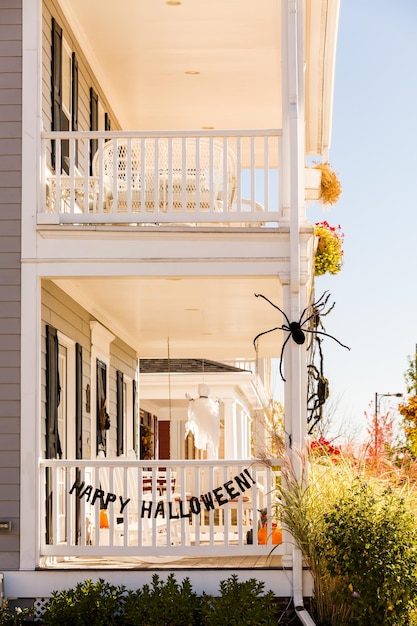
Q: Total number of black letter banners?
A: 1